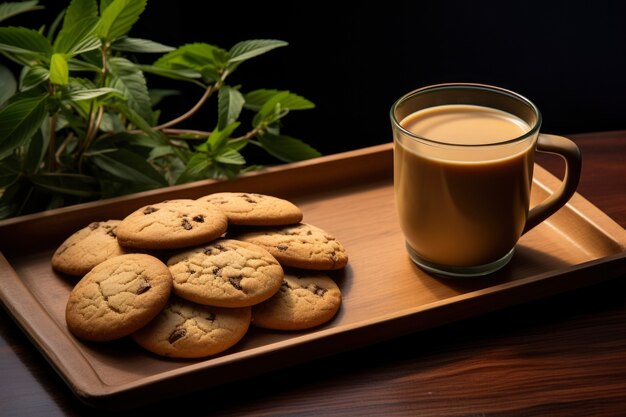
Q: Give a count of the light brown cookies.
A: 8